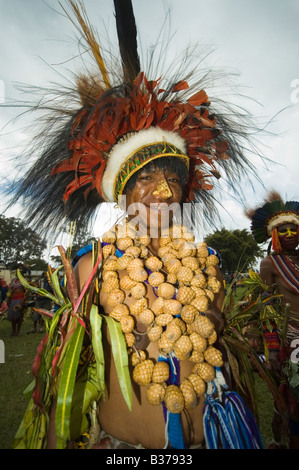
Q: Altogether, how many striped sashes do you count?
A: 1